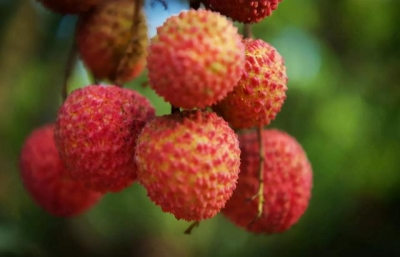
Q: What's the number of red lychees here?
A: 9